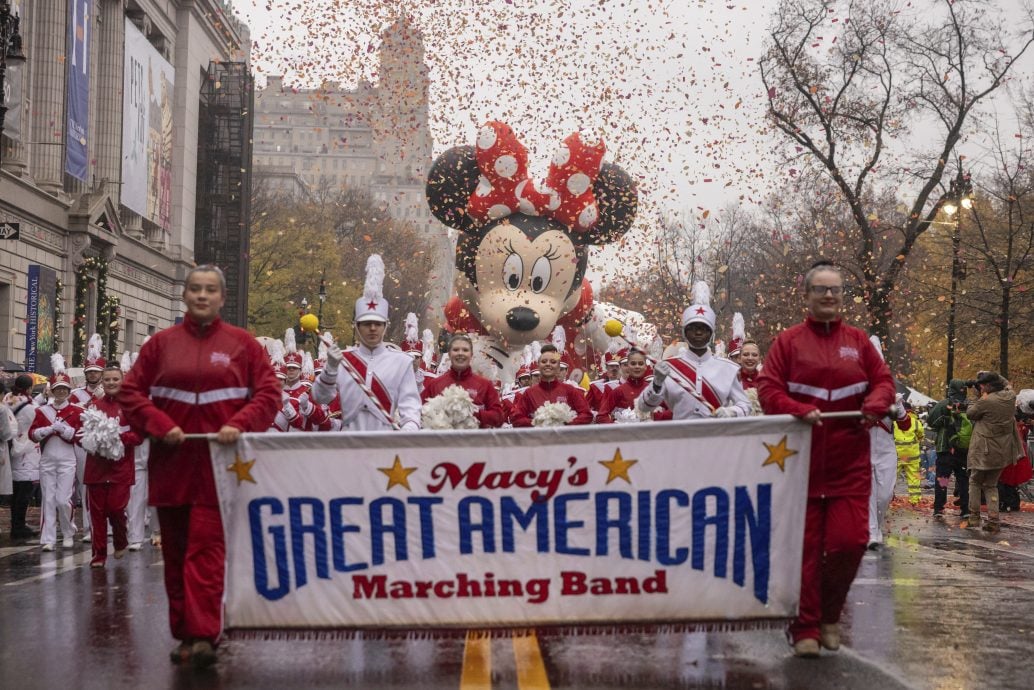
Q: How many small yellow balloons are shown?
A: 2